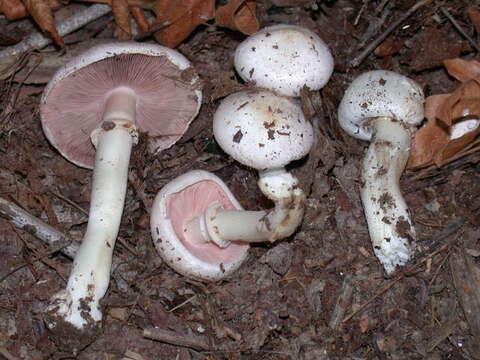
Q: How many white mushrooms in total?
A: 5